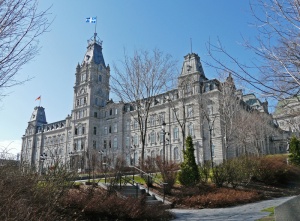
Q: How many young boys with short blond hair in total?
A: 0